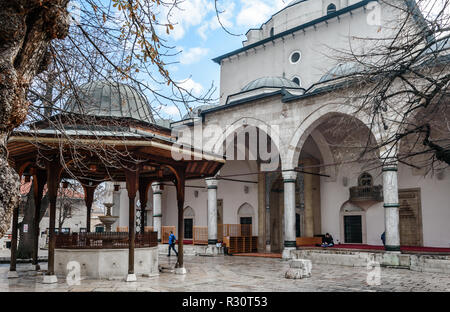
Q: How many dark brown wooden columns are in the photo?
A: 7